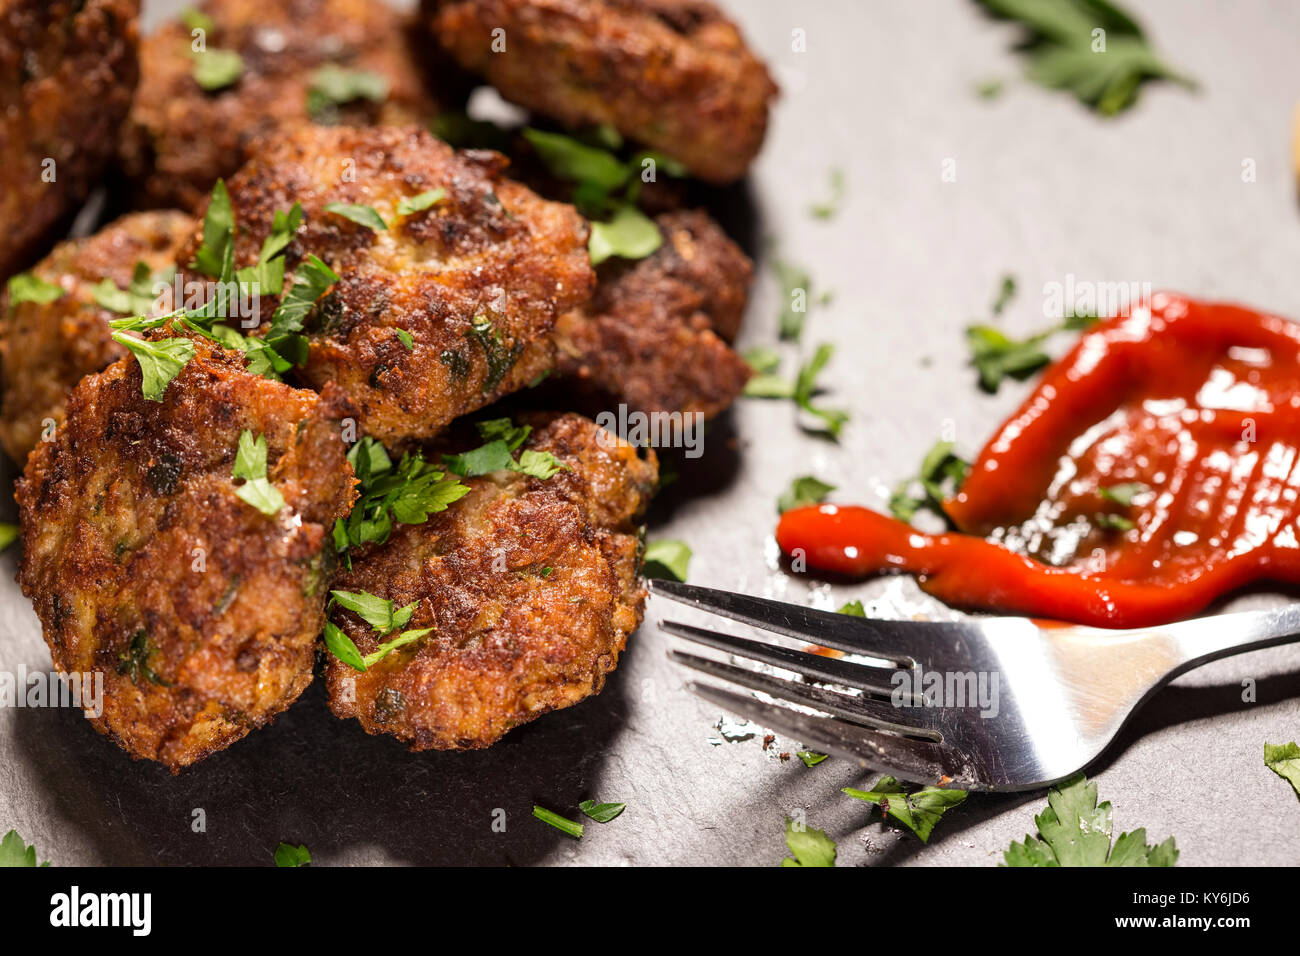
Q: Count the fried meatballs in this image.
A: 8